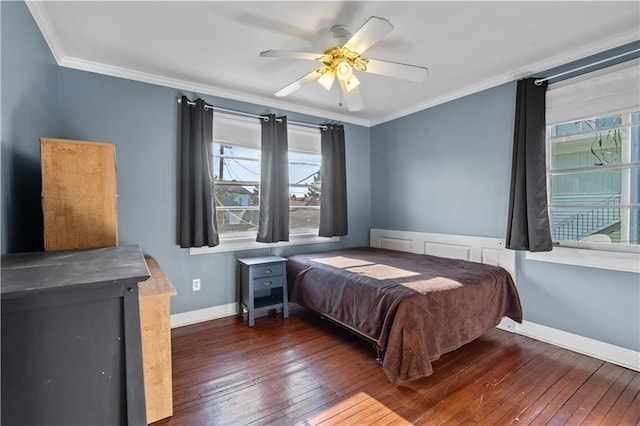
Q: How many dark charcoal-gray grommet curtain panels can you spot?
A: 4